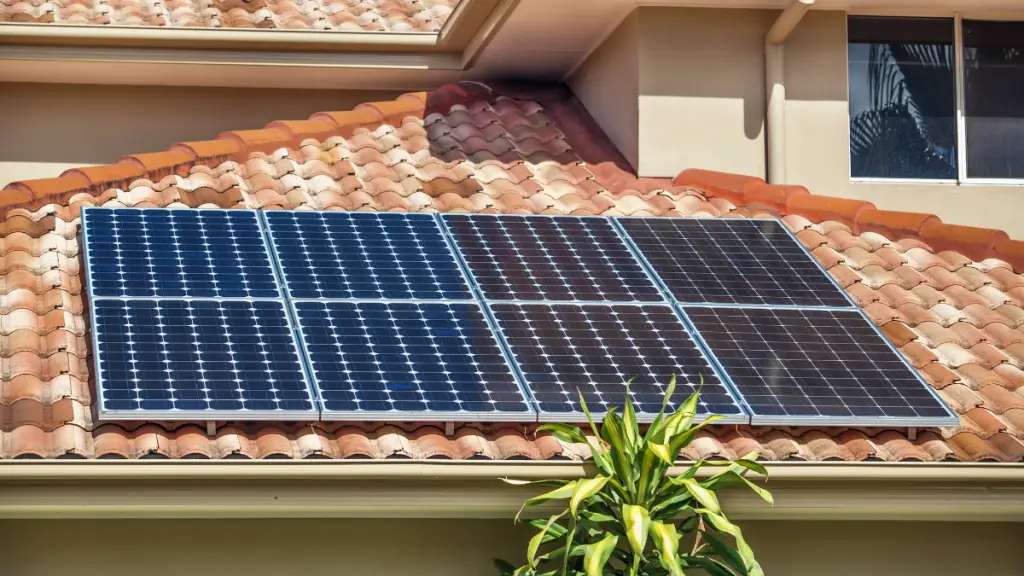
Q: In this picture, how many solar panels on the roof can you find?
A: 8